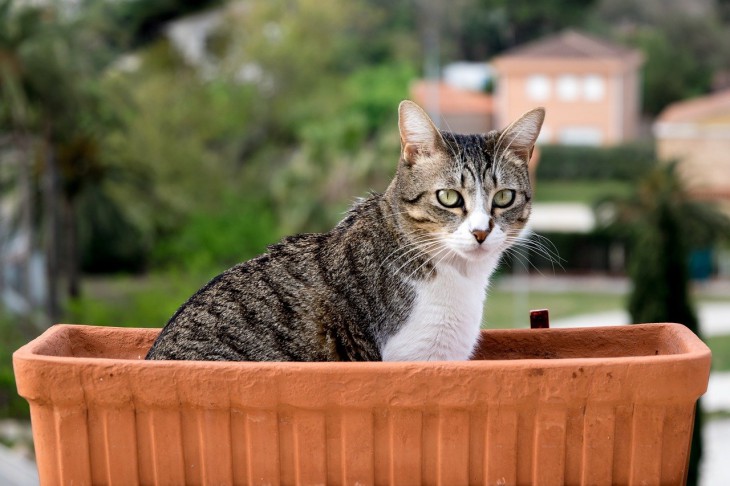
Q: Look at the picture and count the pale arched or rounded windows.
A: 3